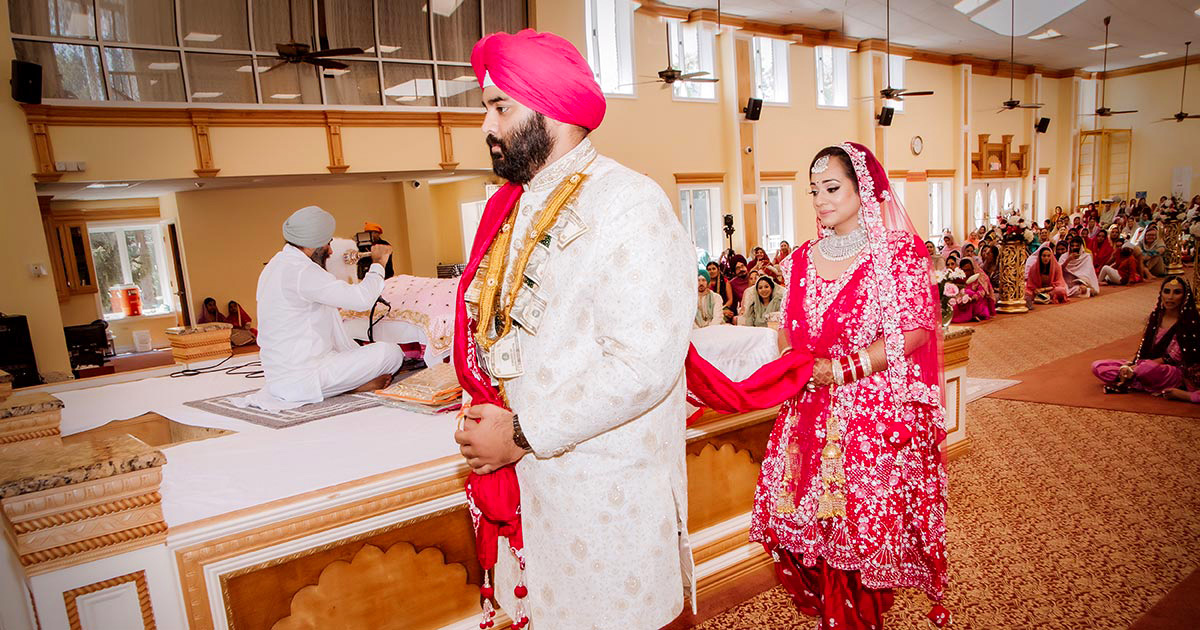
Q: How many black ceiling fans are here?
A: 6